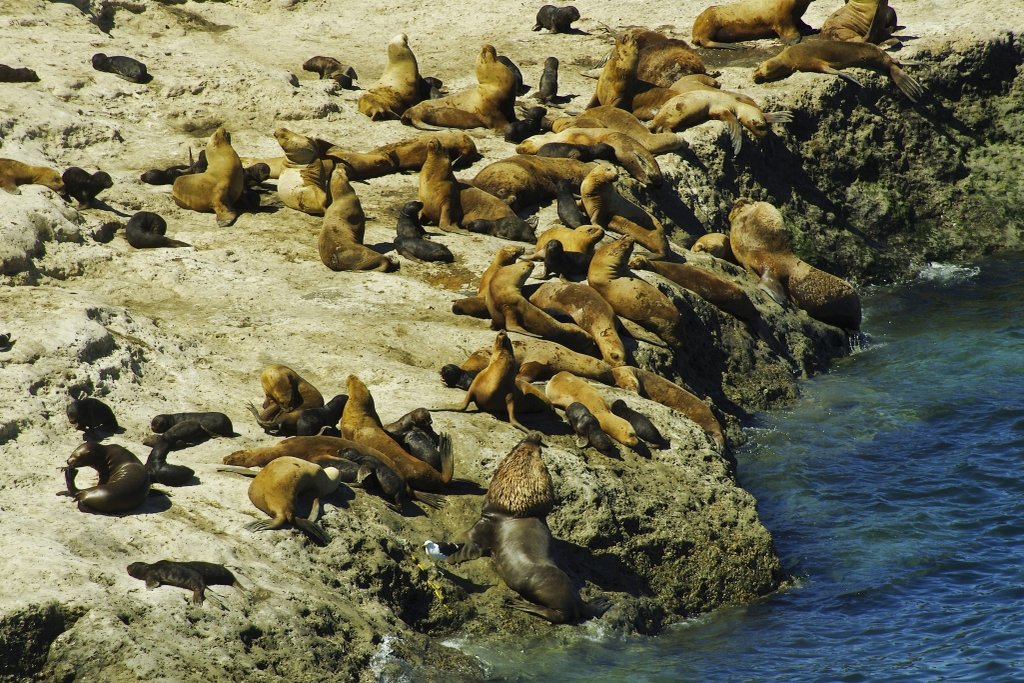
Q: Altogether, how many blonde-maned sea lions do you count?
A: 2